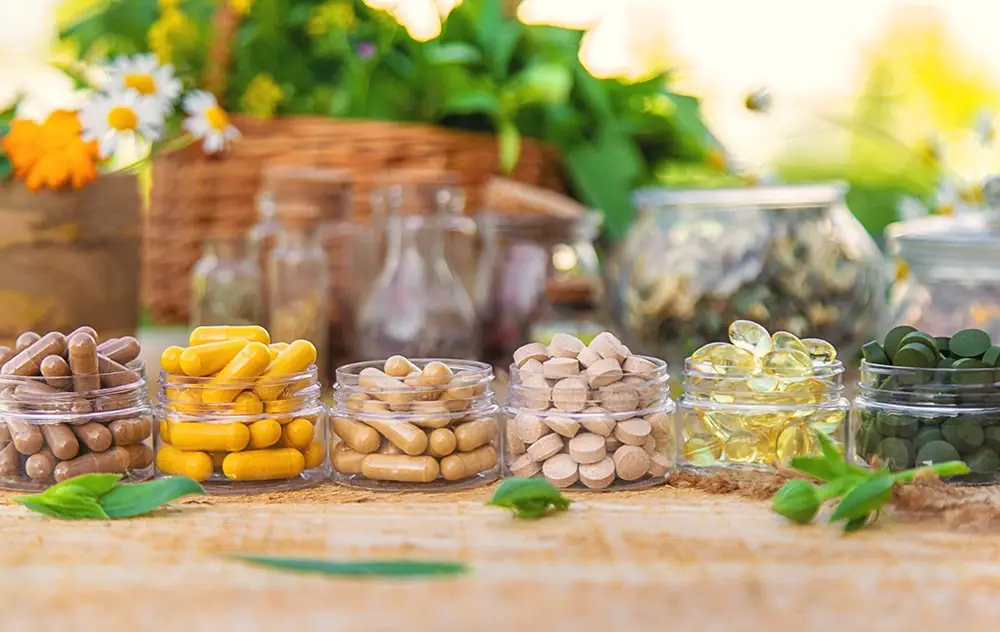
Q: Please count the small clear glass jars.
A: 6